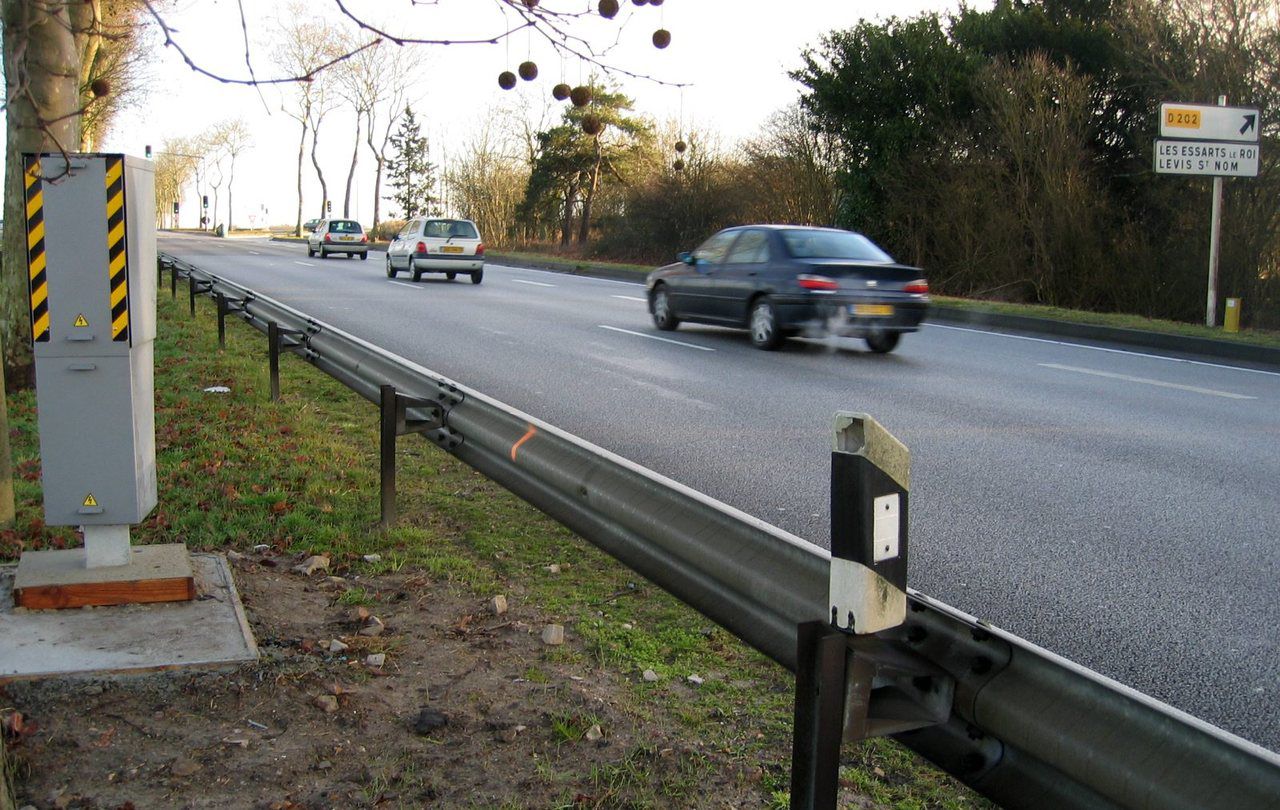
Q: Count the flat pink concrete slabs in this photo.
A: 0